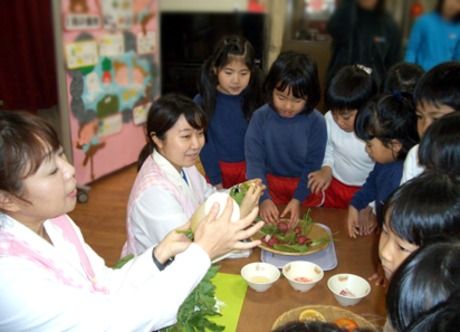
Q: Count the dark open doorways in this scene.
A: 1